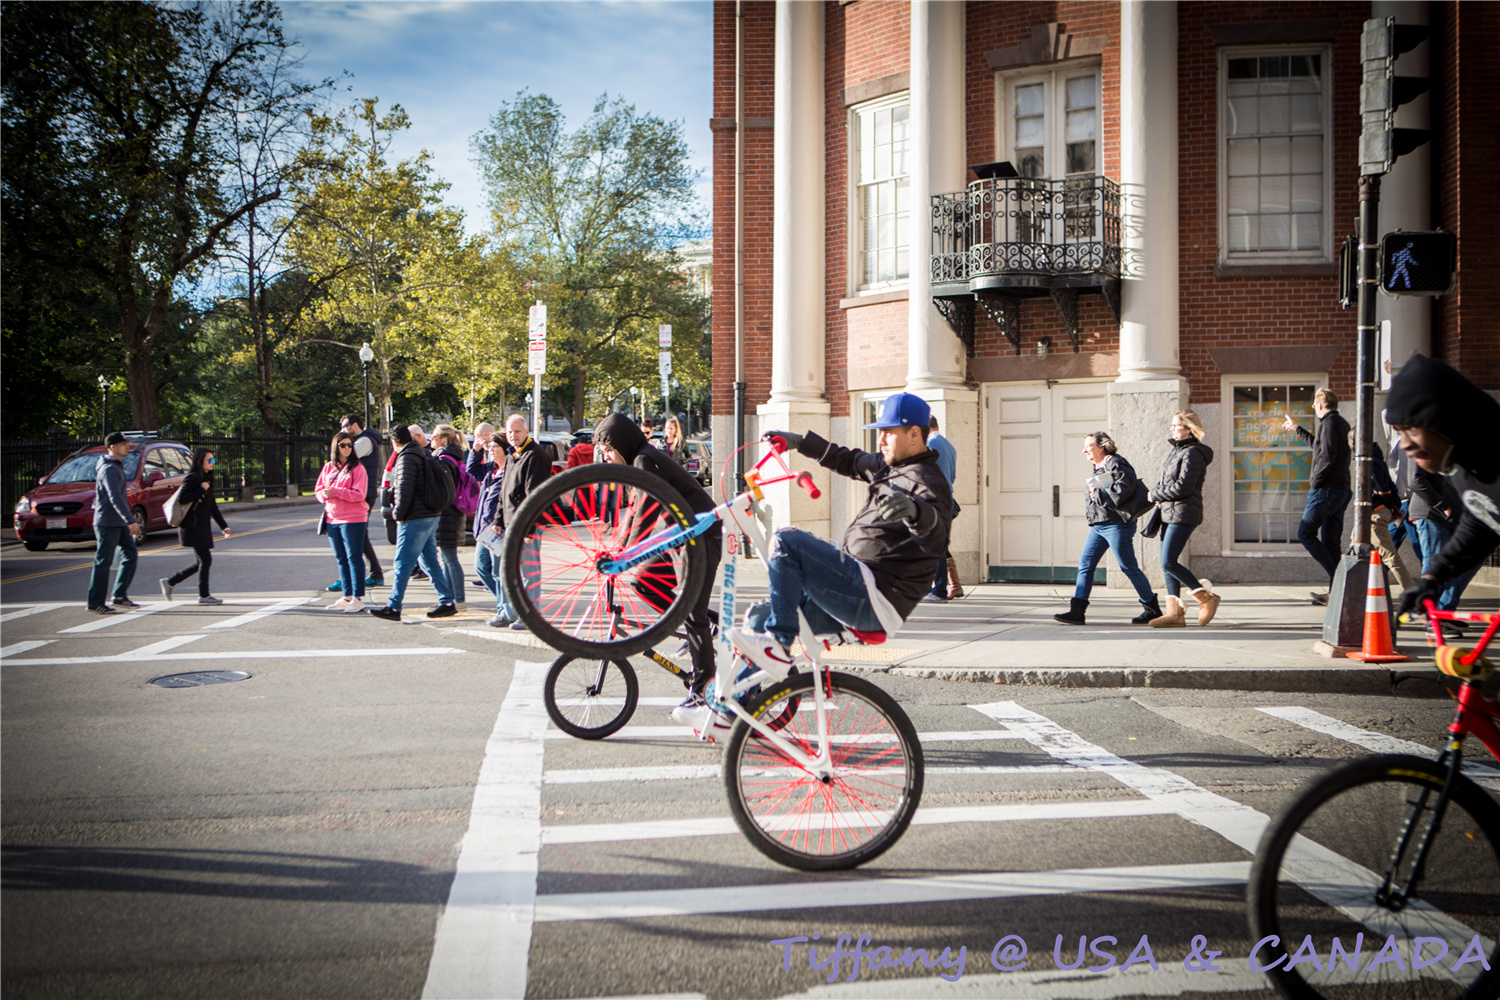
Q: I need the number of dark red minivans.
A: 1